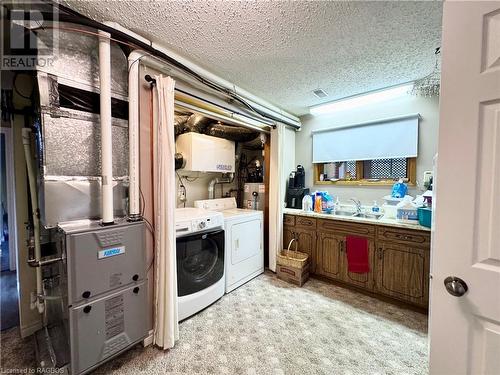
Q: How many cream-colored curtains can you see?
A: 2